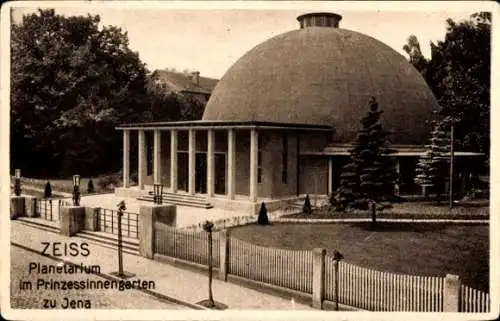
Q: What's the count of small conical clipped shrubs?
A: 4